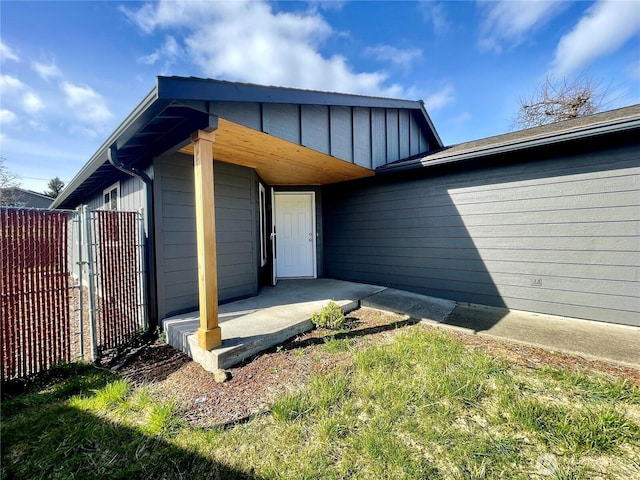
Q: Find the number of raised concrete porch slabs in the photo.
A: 1